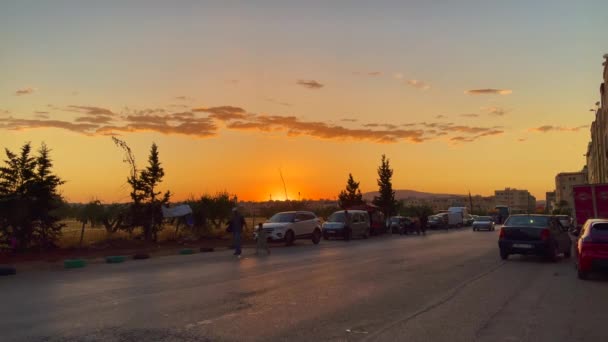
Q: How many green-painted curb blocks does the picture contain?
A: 3